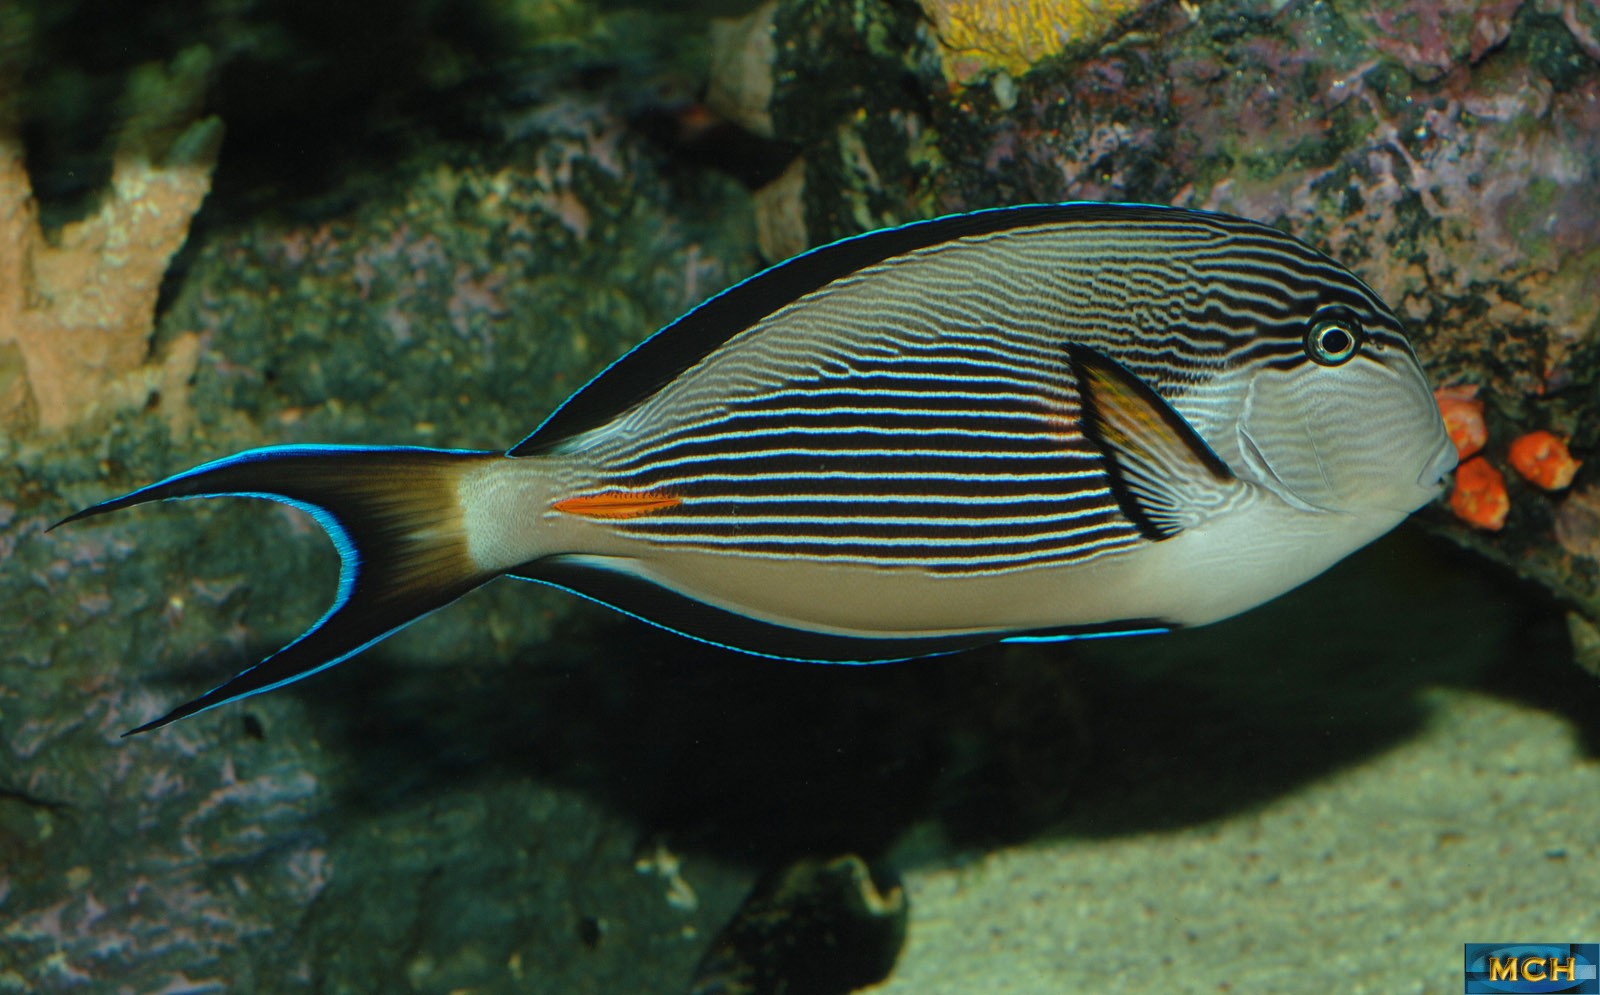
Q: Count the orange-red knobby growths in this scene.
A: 3